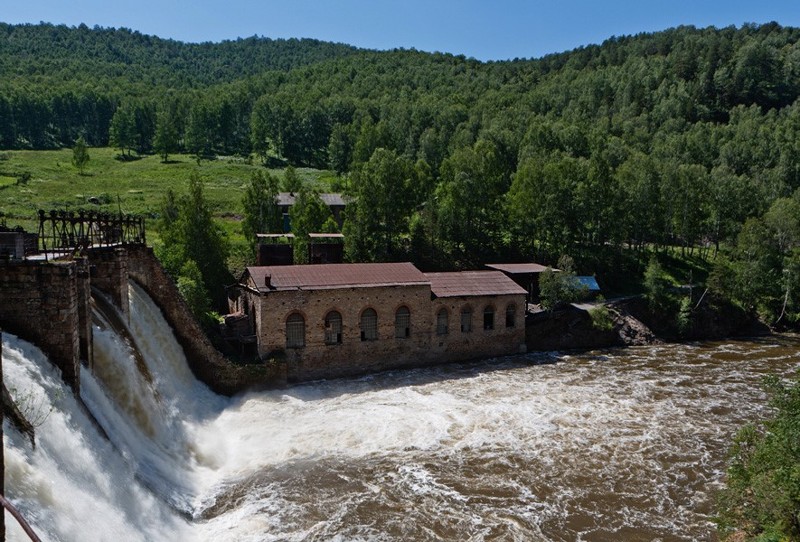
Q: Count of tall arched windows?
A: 8